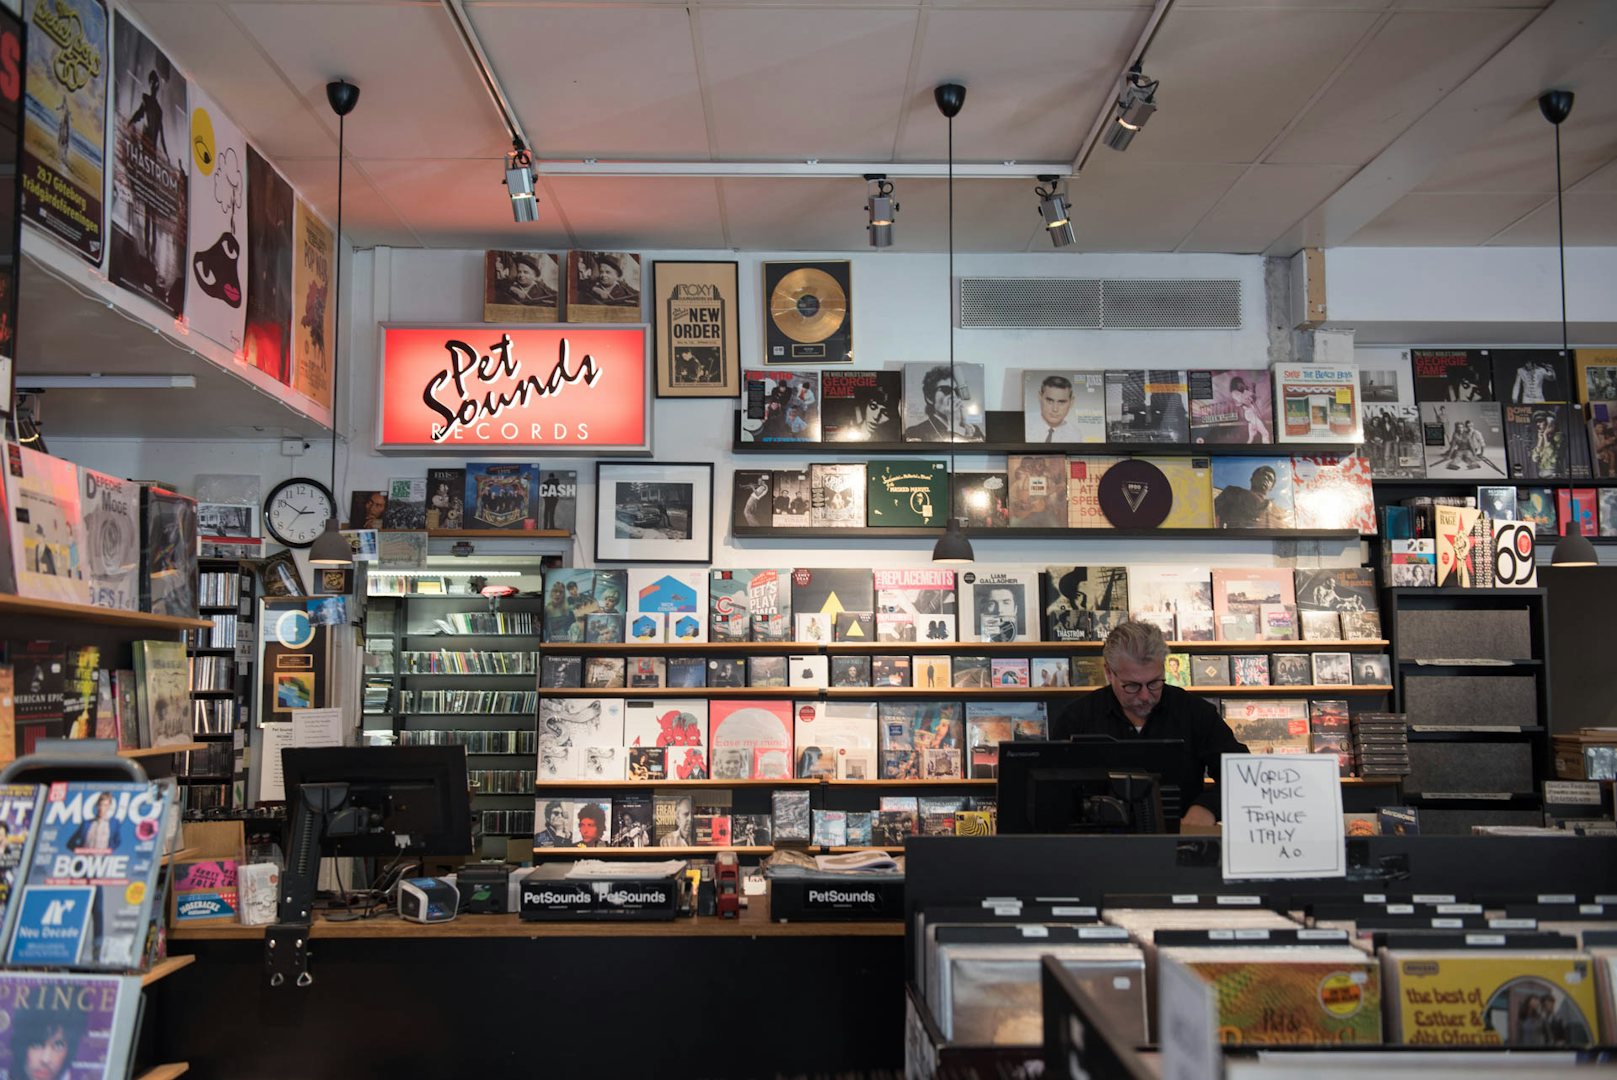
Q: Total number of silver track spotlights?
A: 4